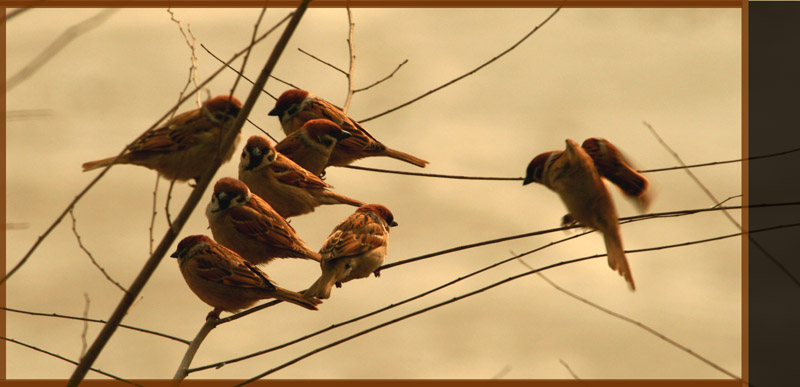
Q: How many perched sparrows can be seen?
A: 7